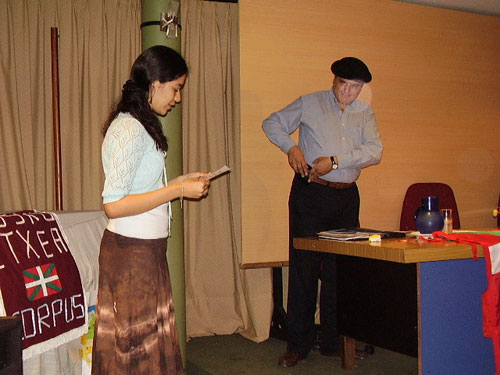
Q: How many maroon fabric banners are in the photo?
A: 1